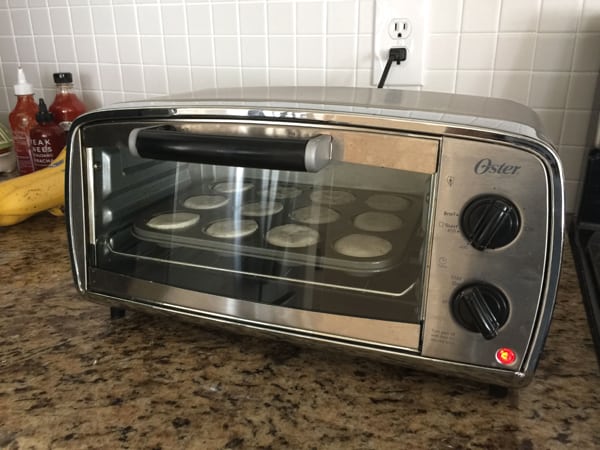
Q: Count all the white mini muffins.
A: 12